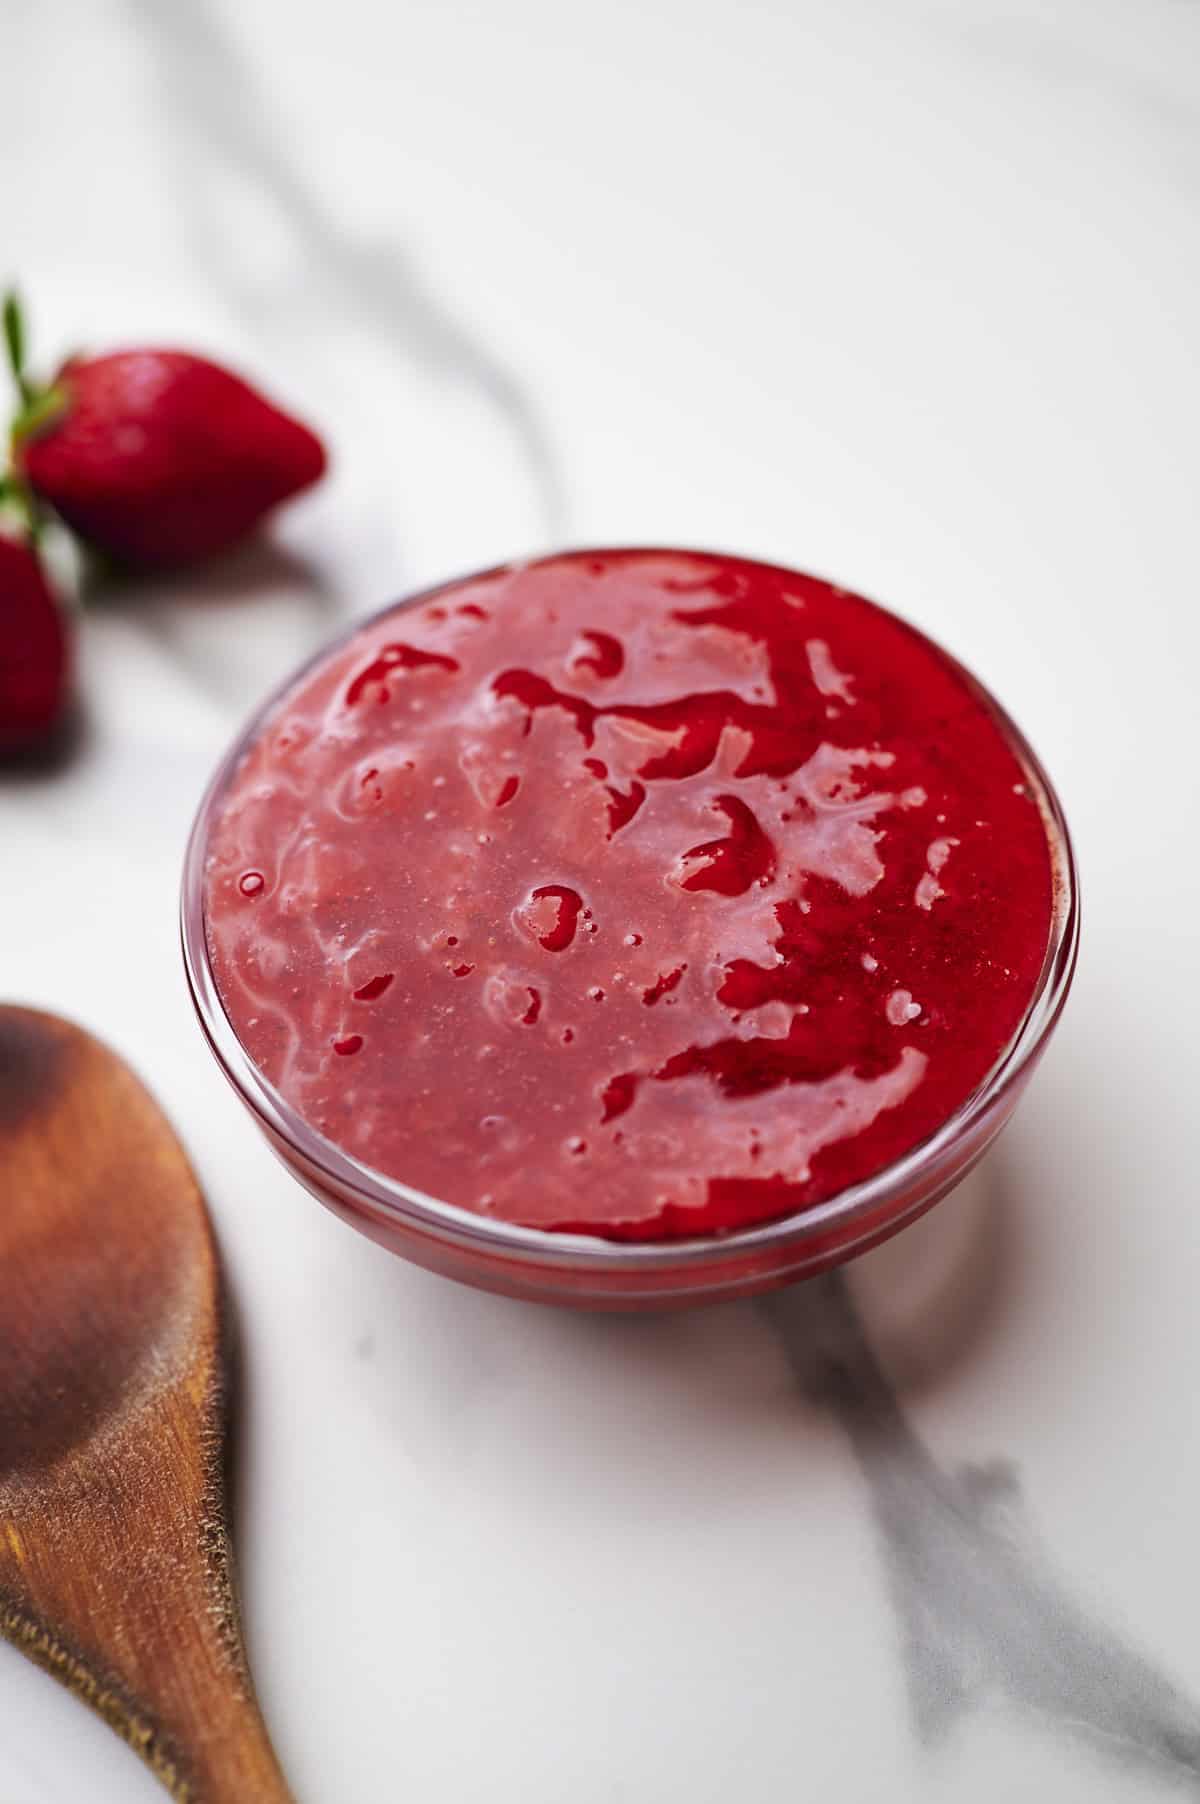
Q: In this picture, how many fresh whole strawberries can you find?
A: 2